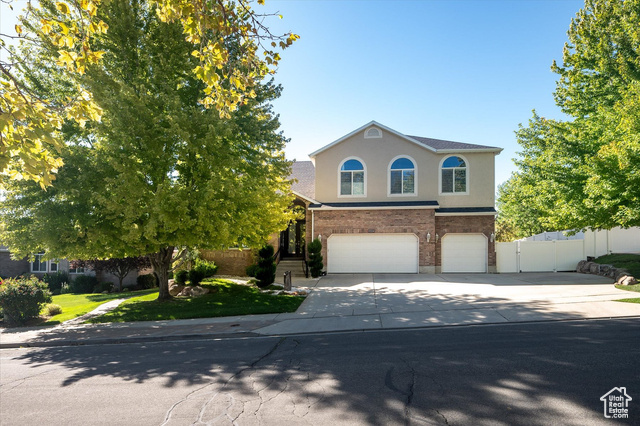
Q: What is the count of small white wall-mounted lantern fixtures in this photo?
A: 4